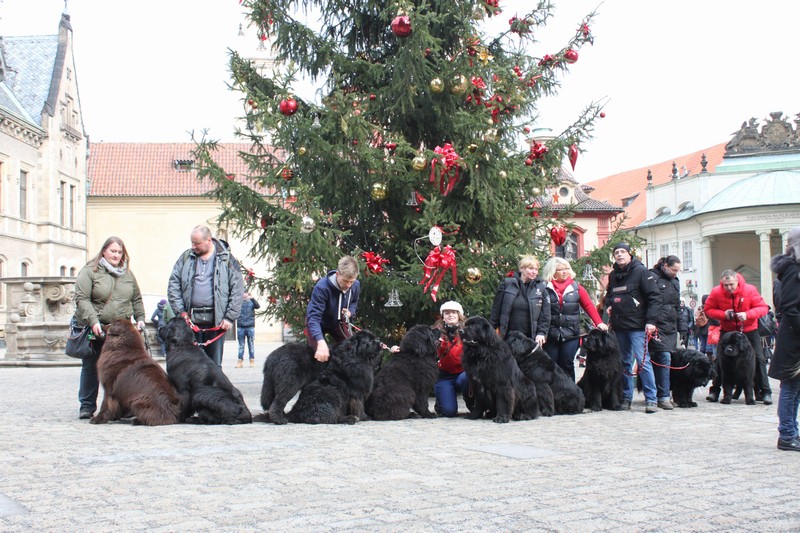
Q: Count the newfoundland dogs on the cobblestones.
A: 10